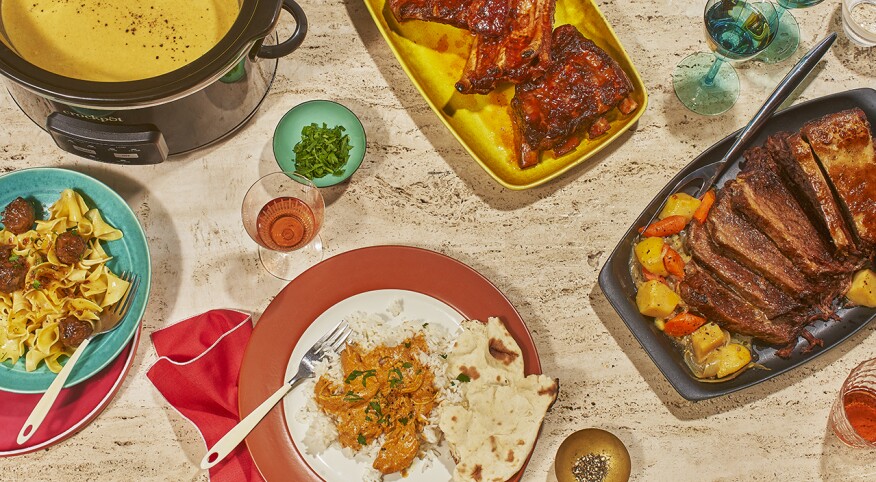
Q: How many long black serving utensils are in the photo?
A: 1